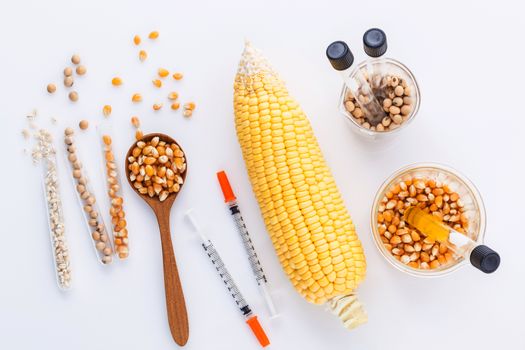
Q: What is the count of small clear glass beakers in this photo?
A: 2